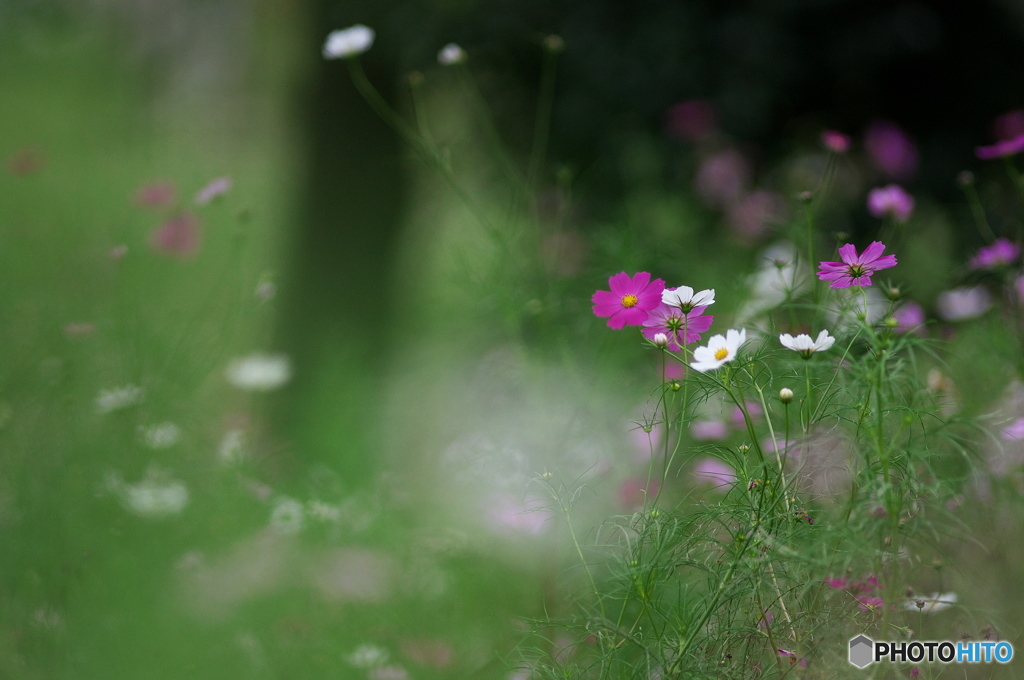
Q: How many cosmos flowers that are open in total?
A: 6